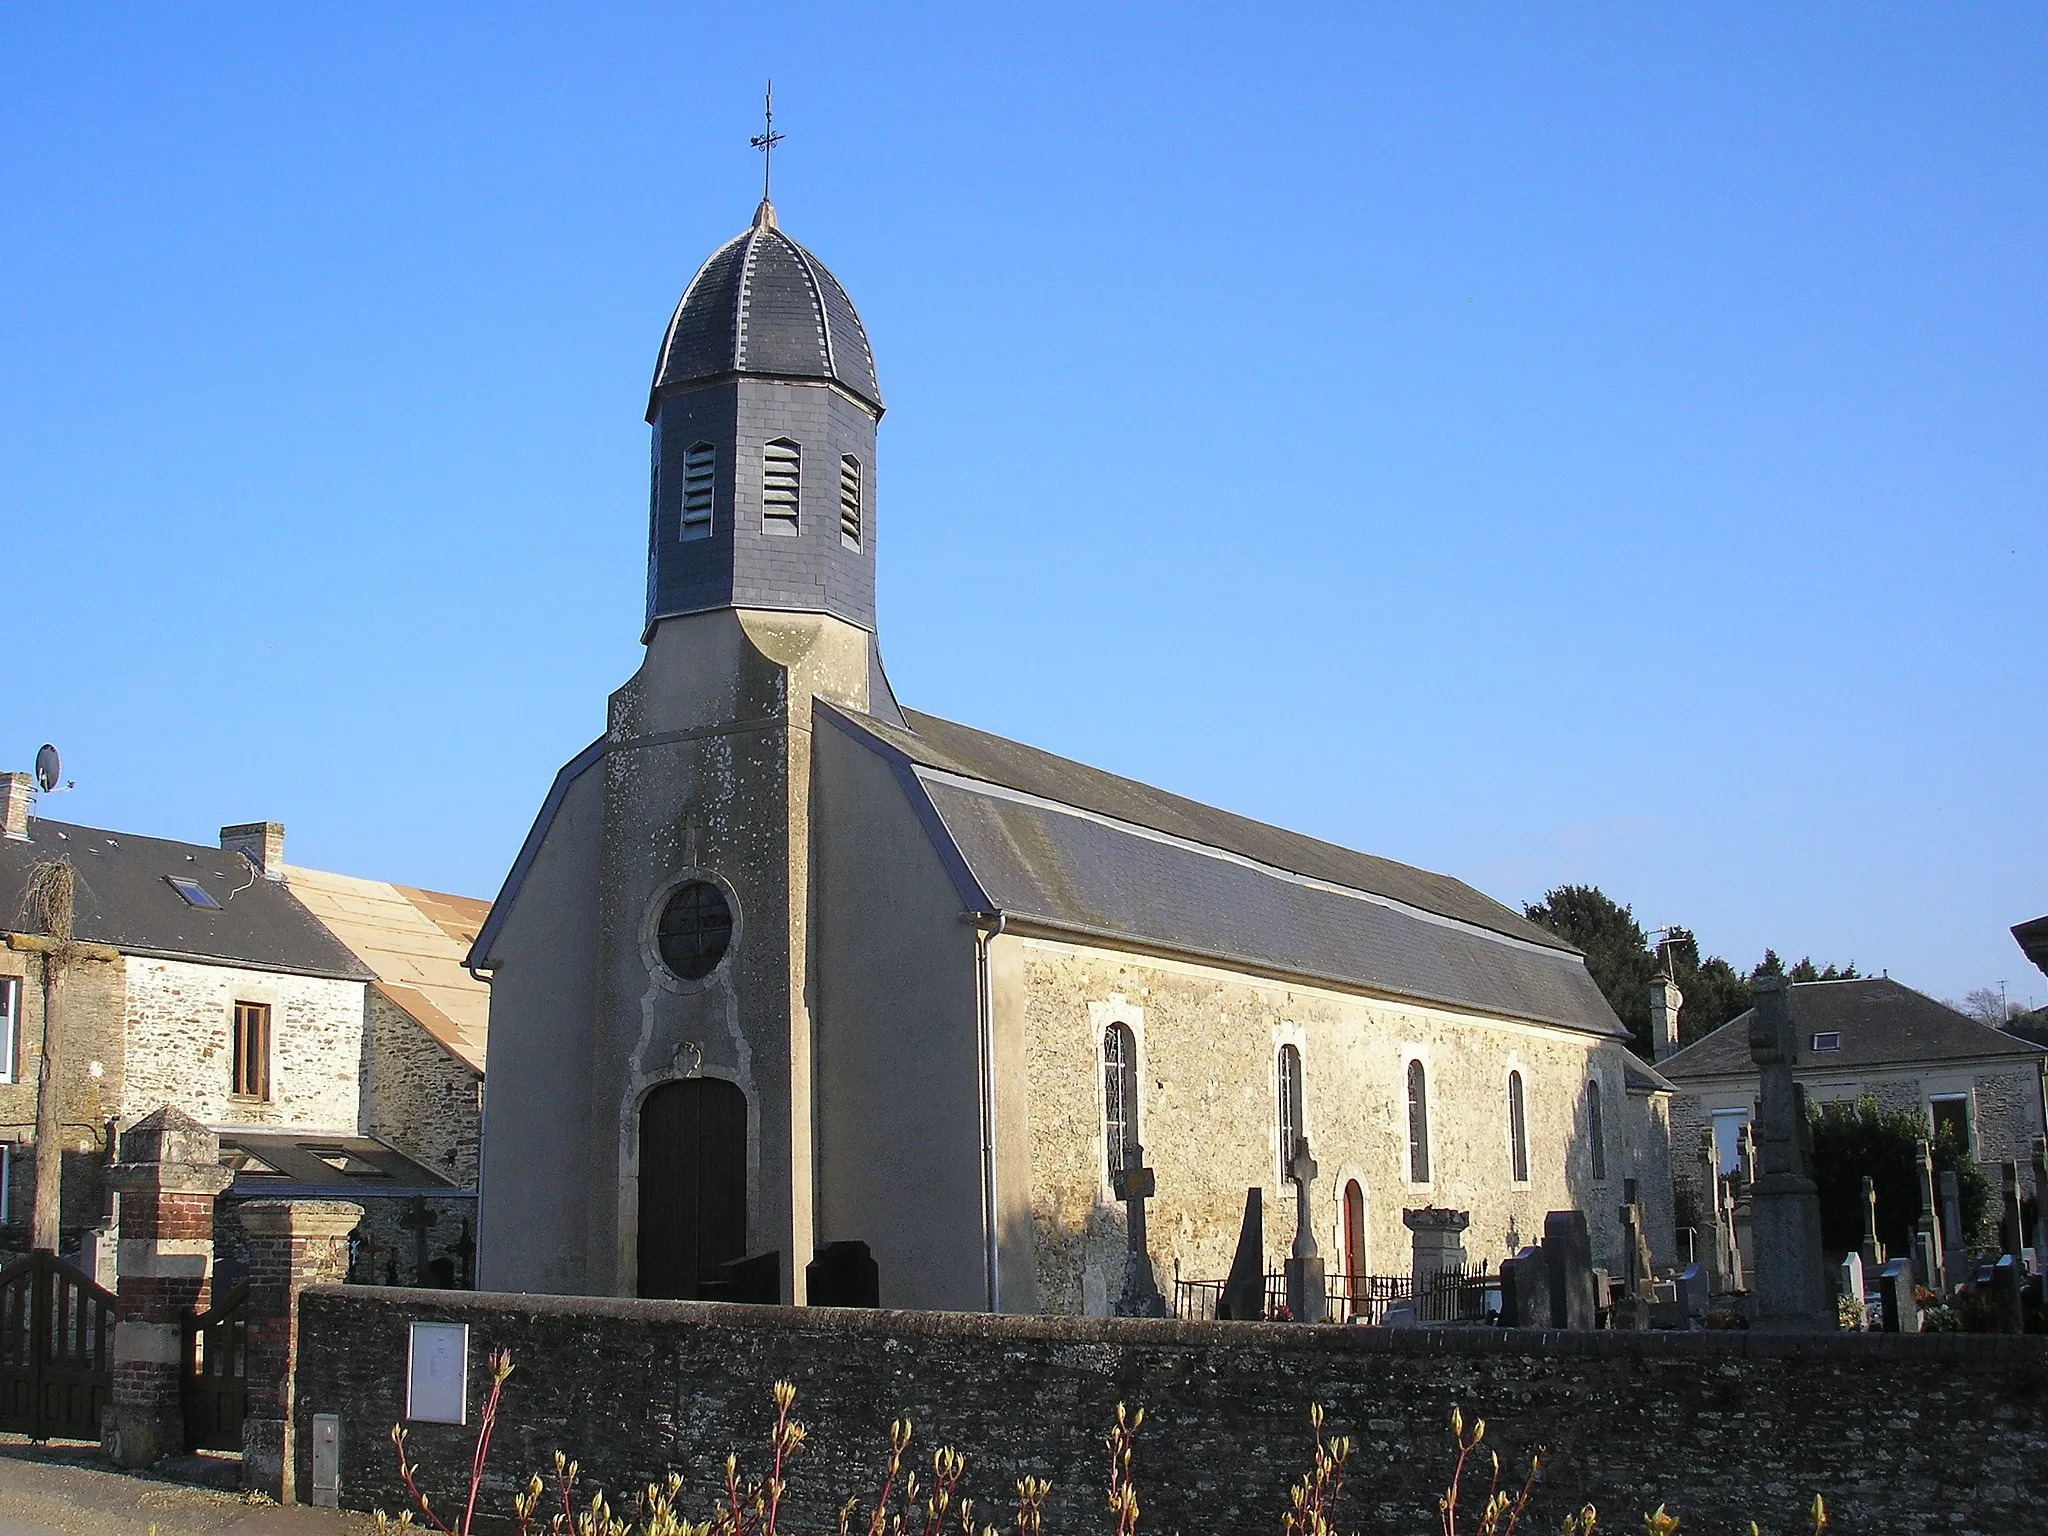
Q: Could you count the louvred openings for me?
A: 3